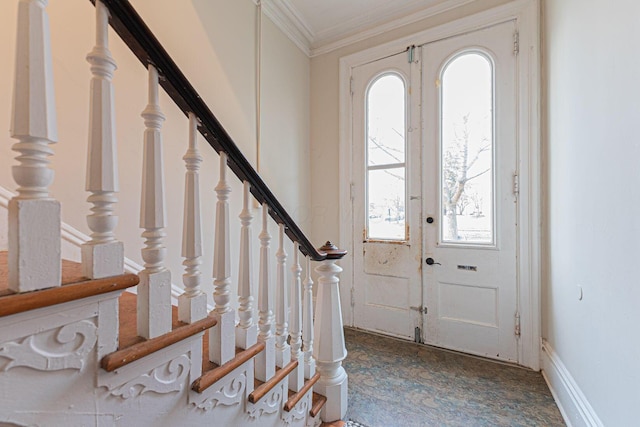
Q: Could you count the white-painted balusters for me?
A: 10